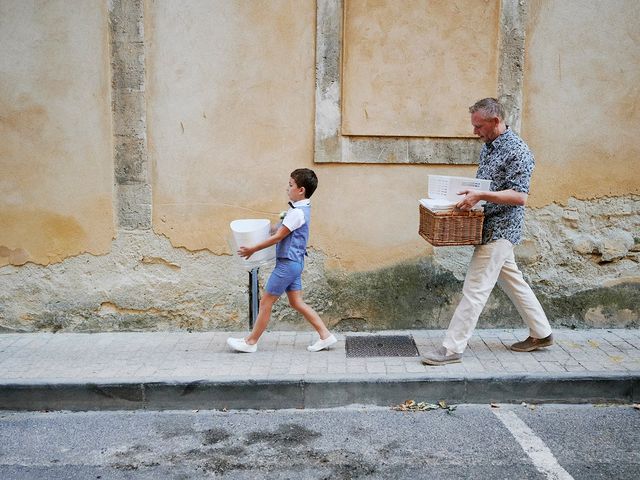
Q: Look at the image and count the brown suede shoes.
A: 2